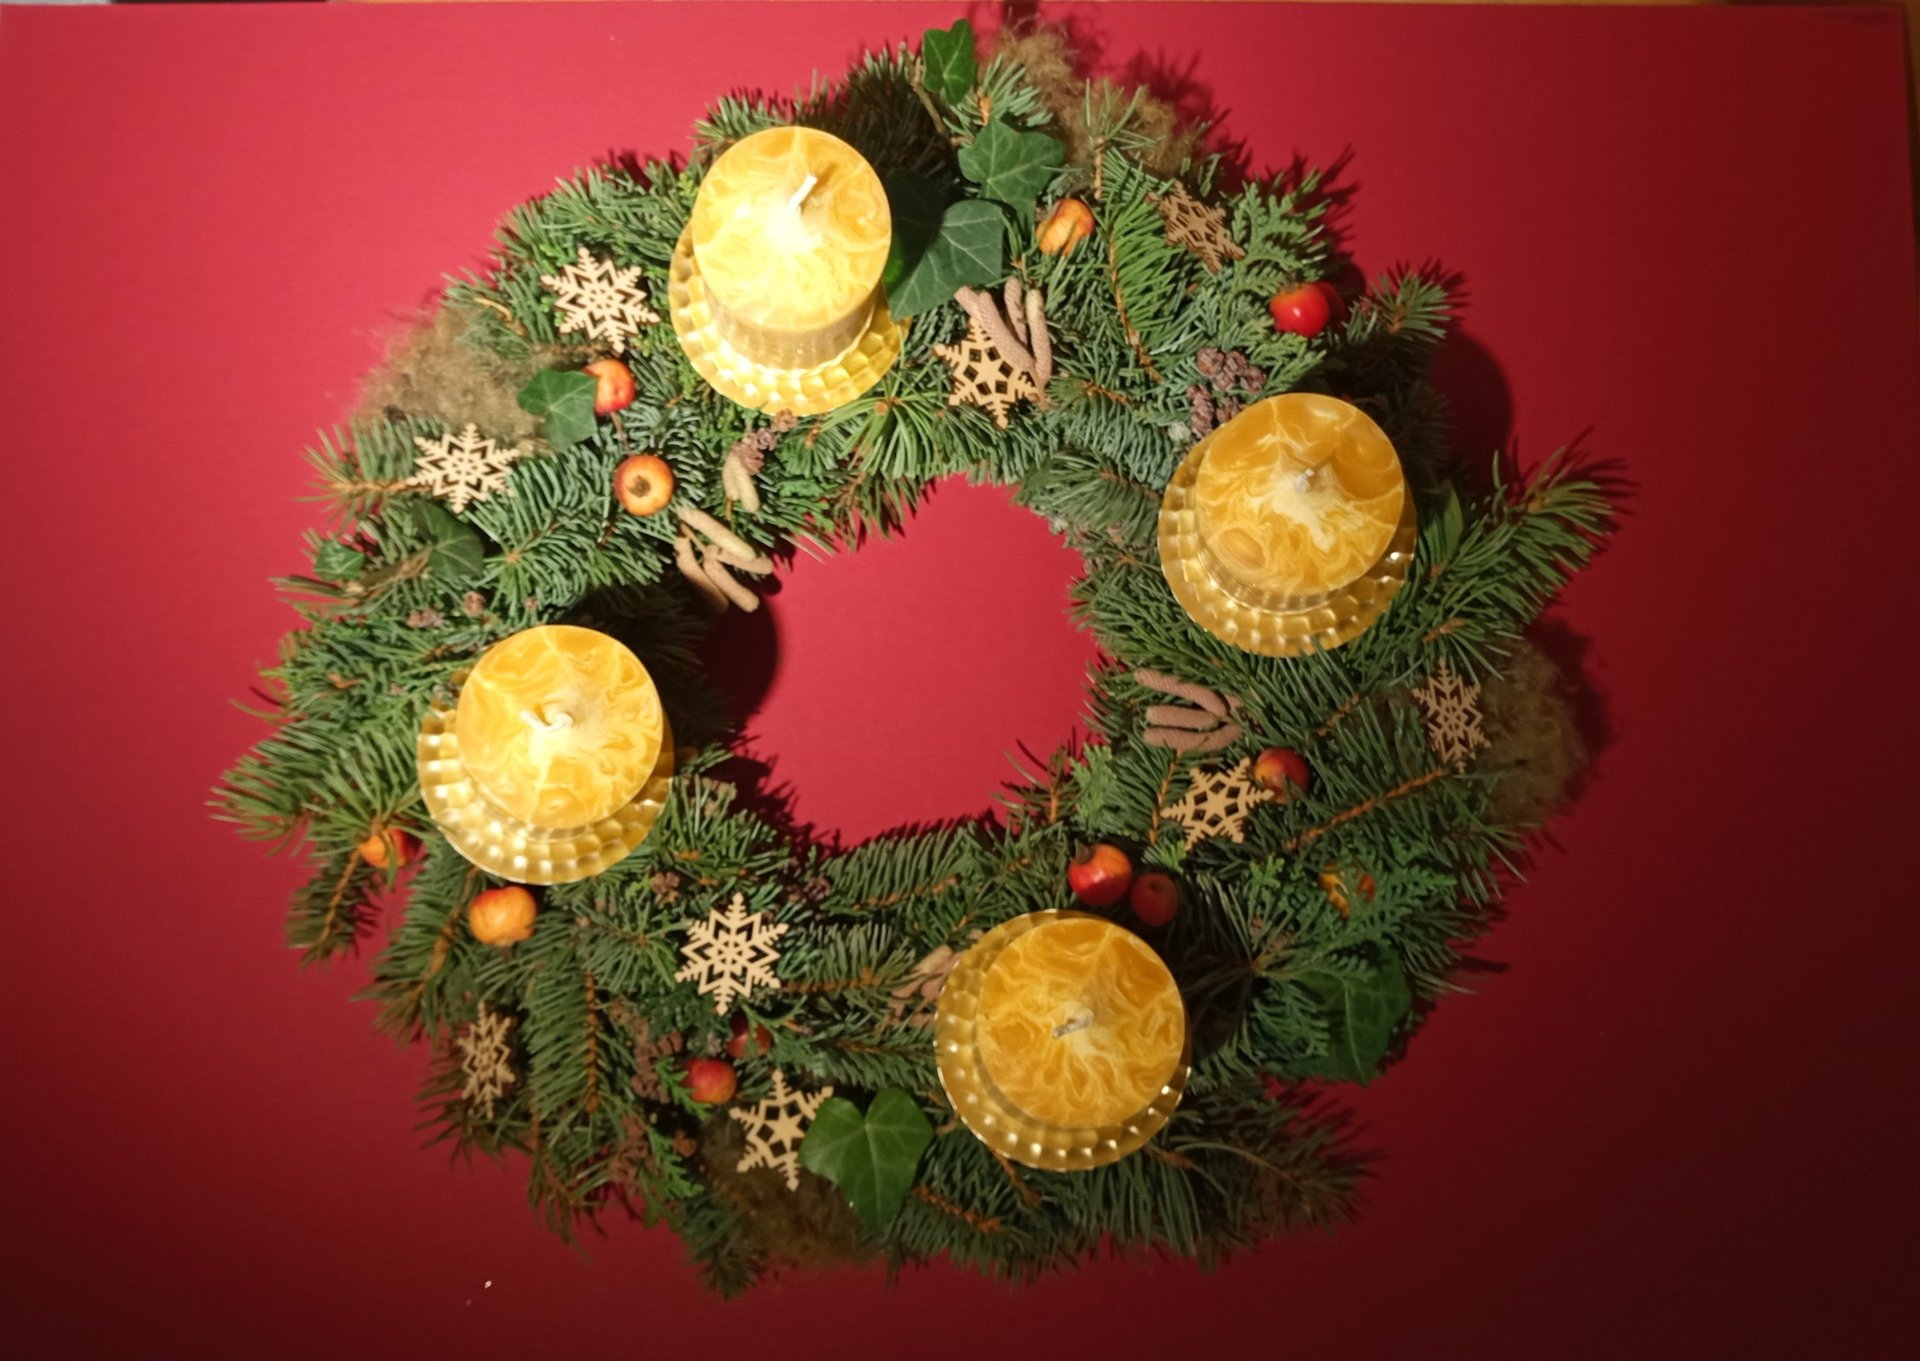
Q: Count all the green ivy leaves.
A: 8